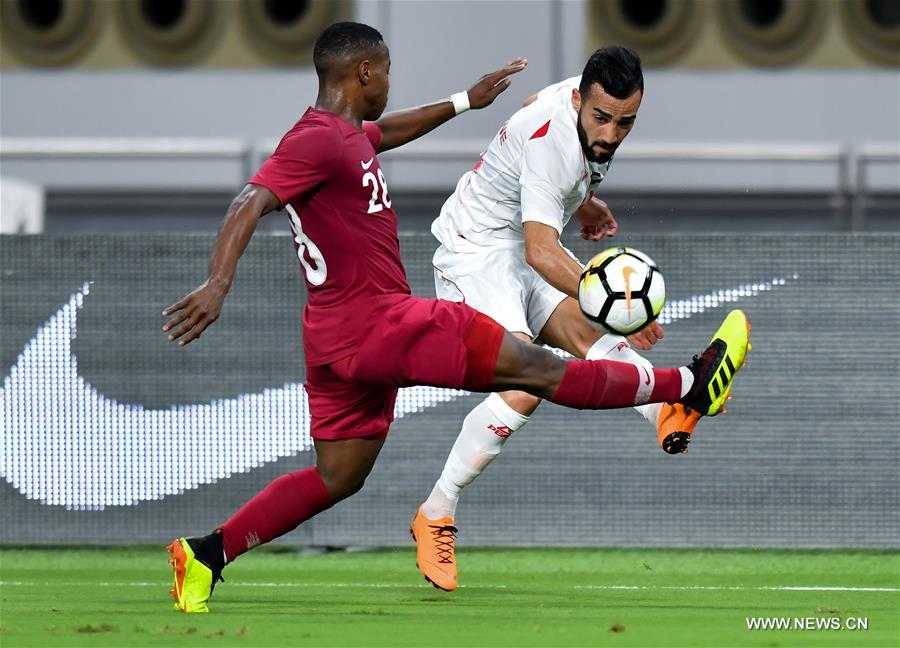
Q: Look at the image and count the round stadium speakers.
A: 6